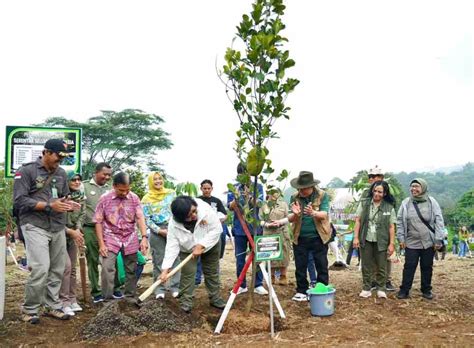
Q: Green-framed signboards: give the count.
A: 2